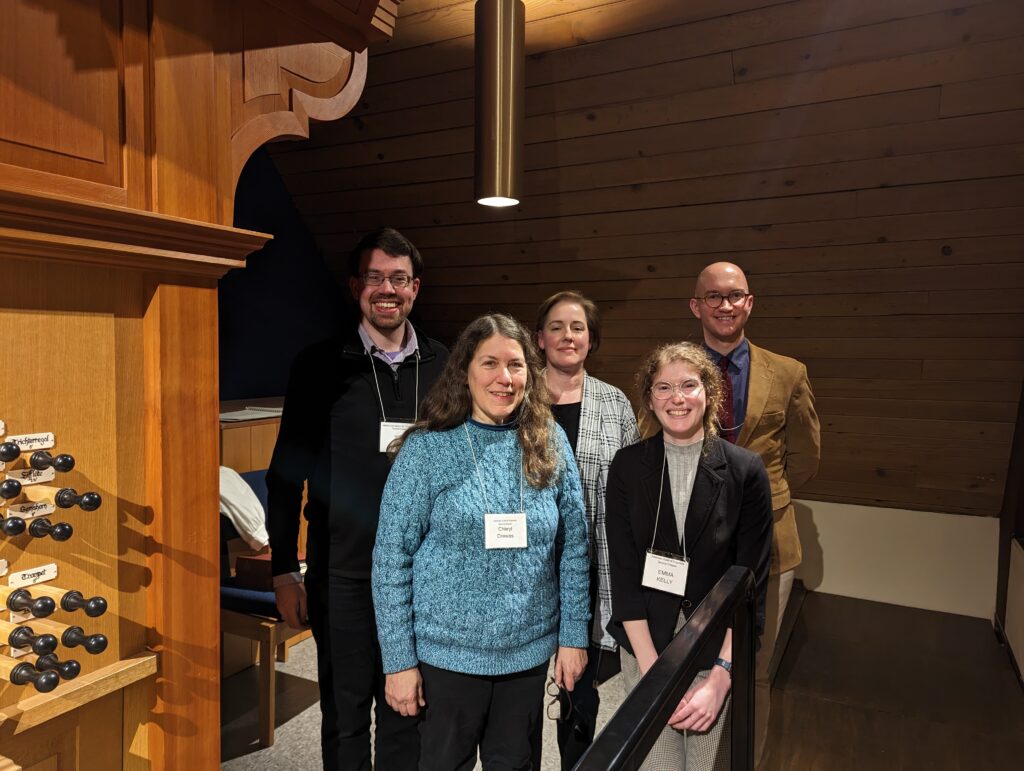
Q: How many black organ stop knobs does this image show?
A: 12